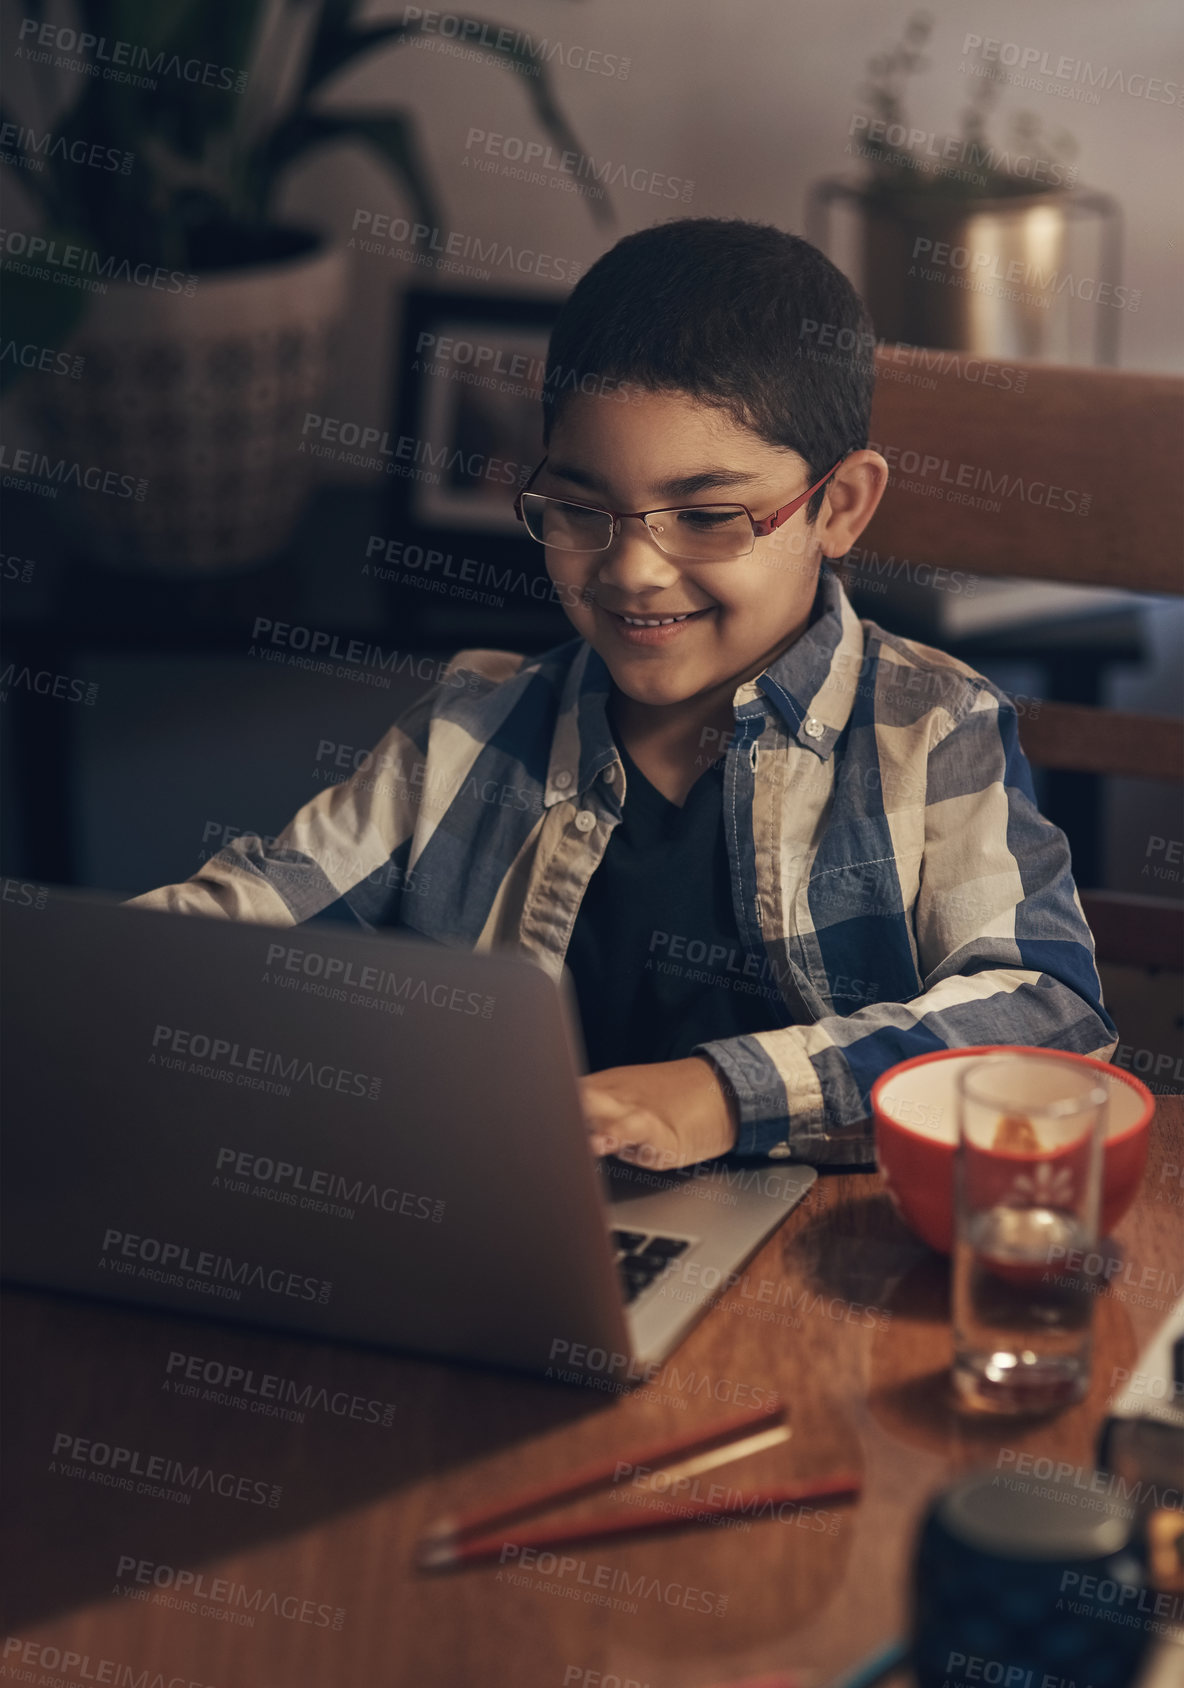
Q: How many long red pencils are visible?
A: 2